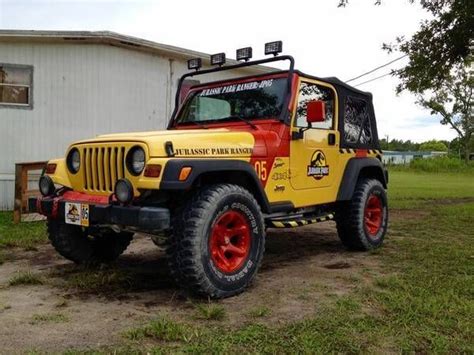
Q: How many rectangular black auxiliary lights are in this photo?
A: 4